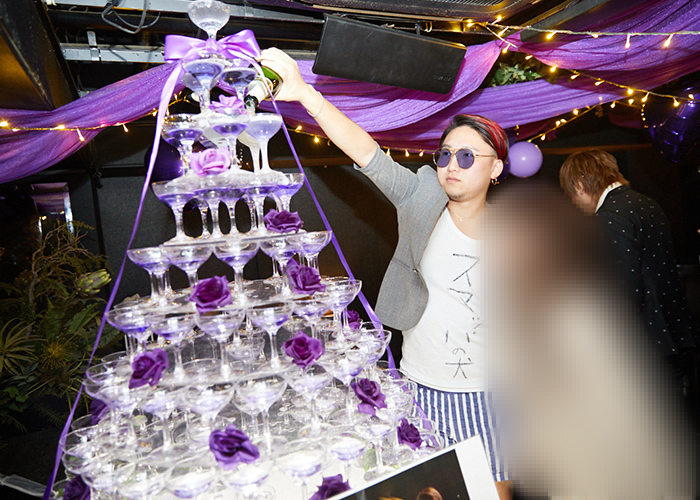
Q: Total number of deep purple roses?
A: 12